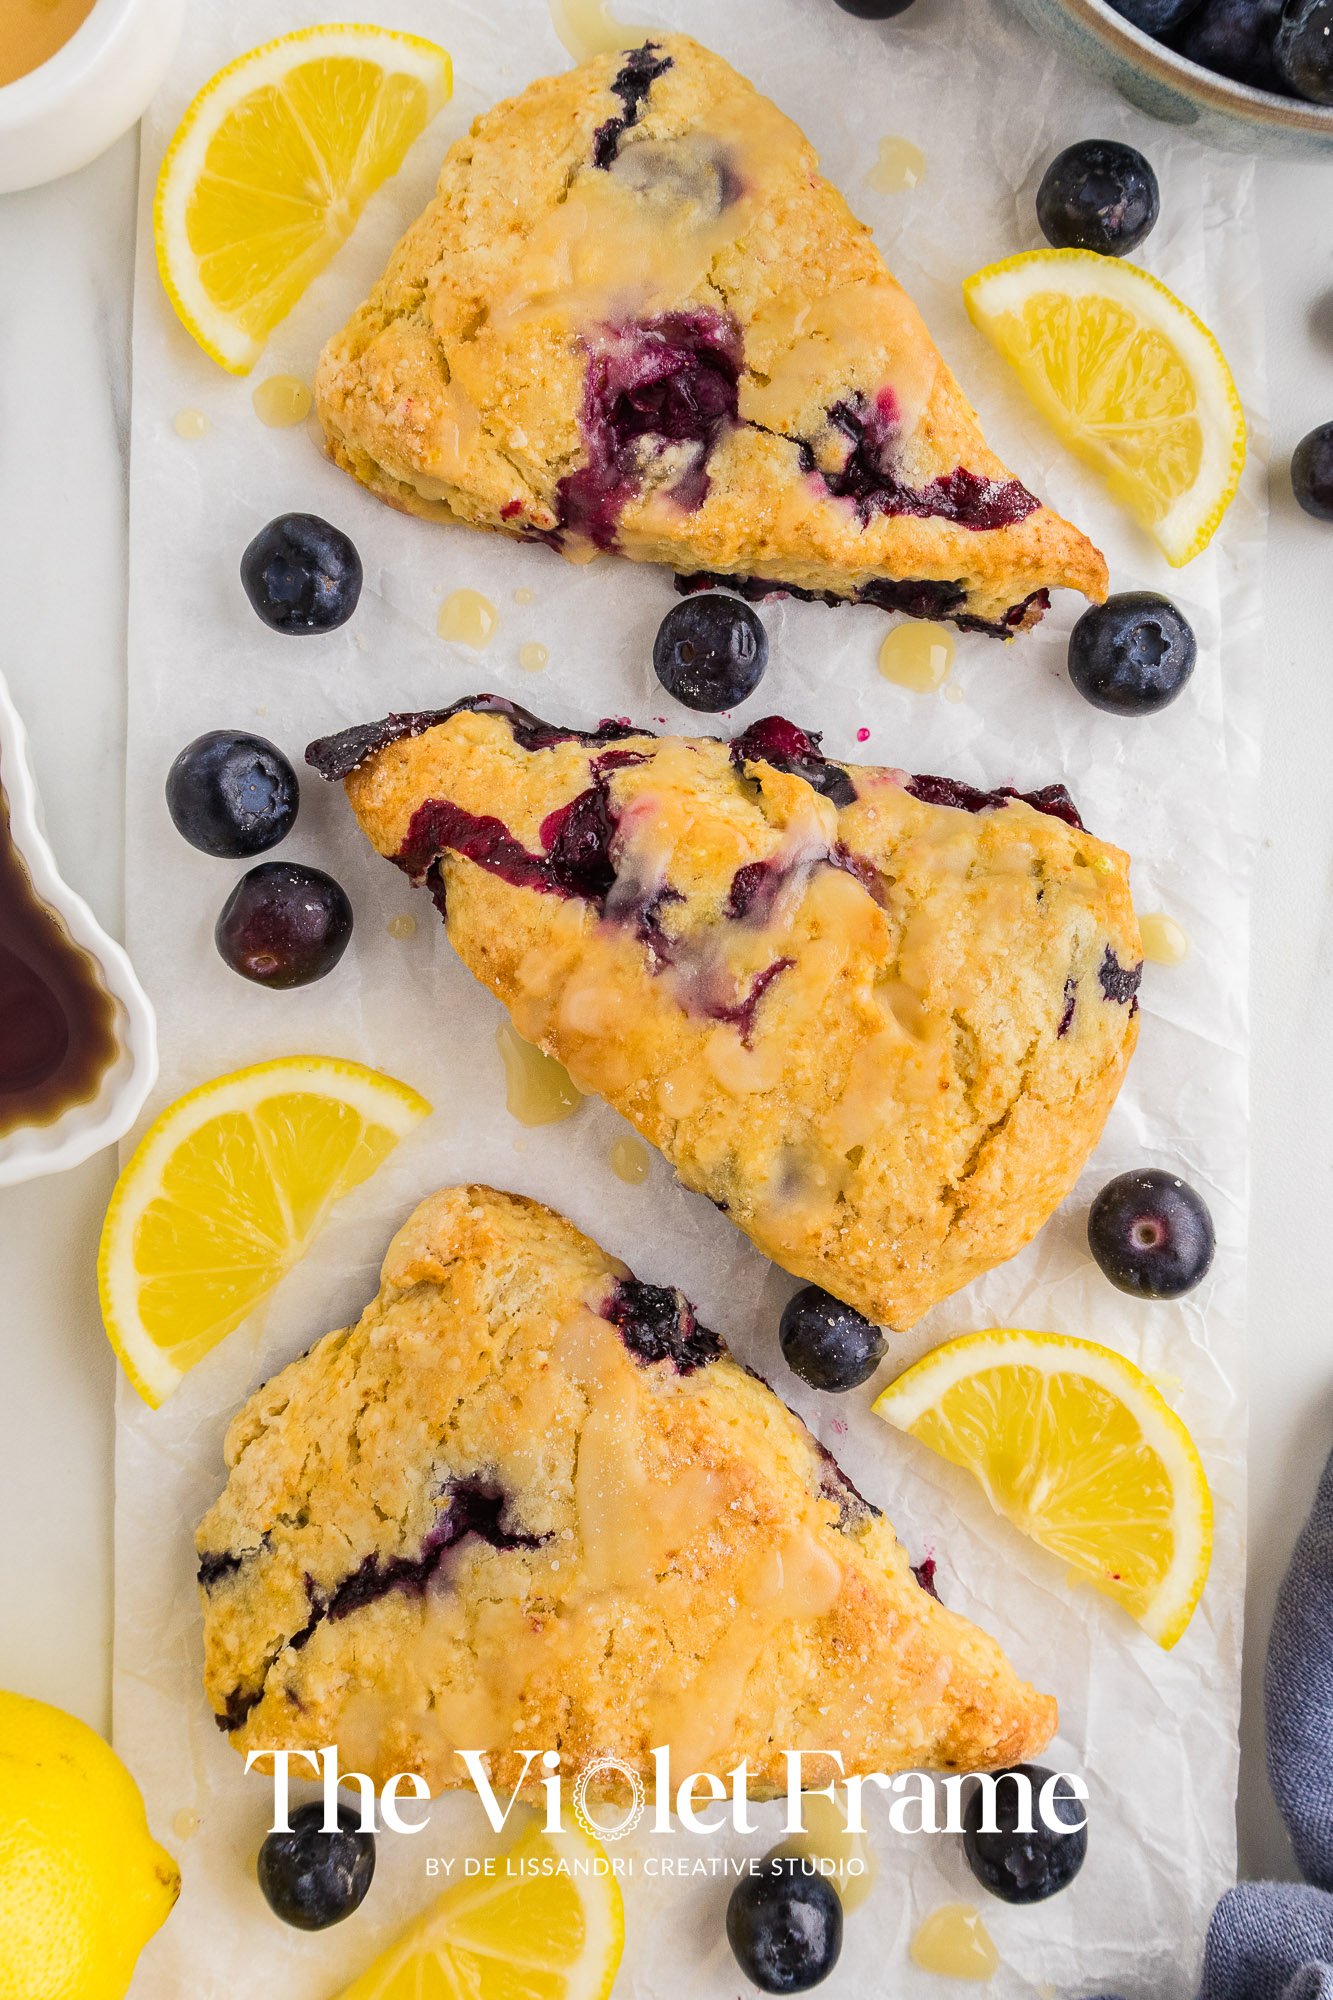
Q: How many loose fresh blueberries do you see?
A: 13